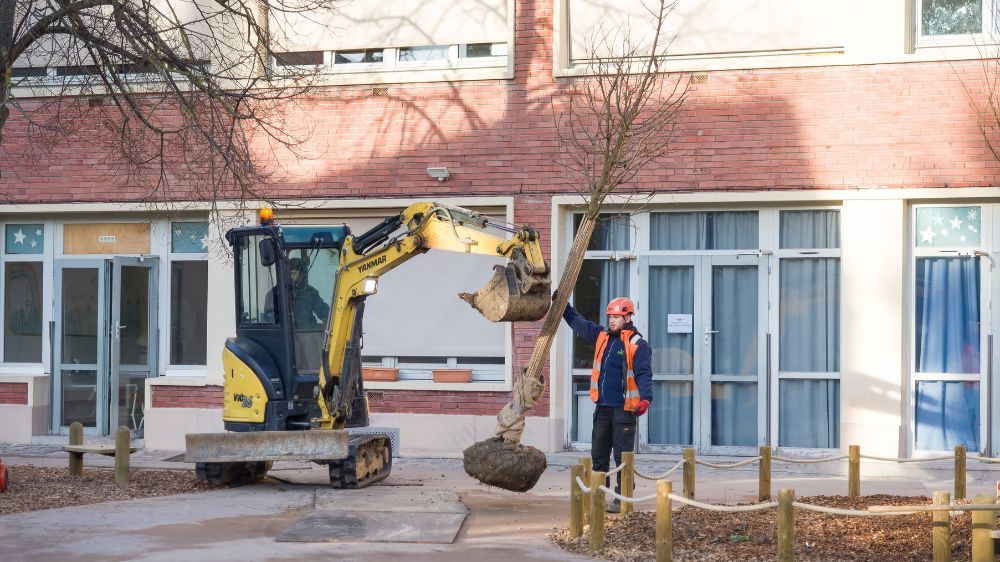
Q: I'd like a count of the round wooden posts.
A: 14